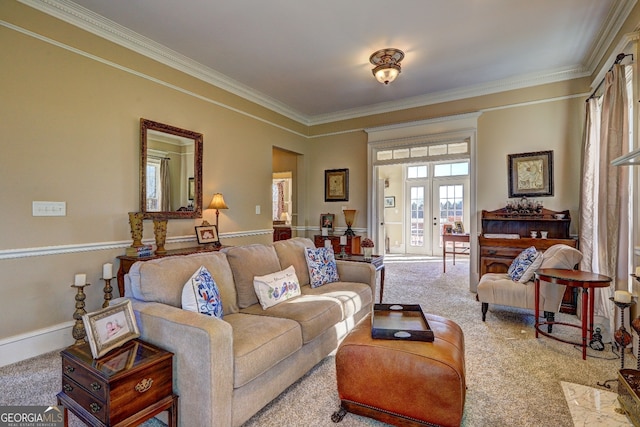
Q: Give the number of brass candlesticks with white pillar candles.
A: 2